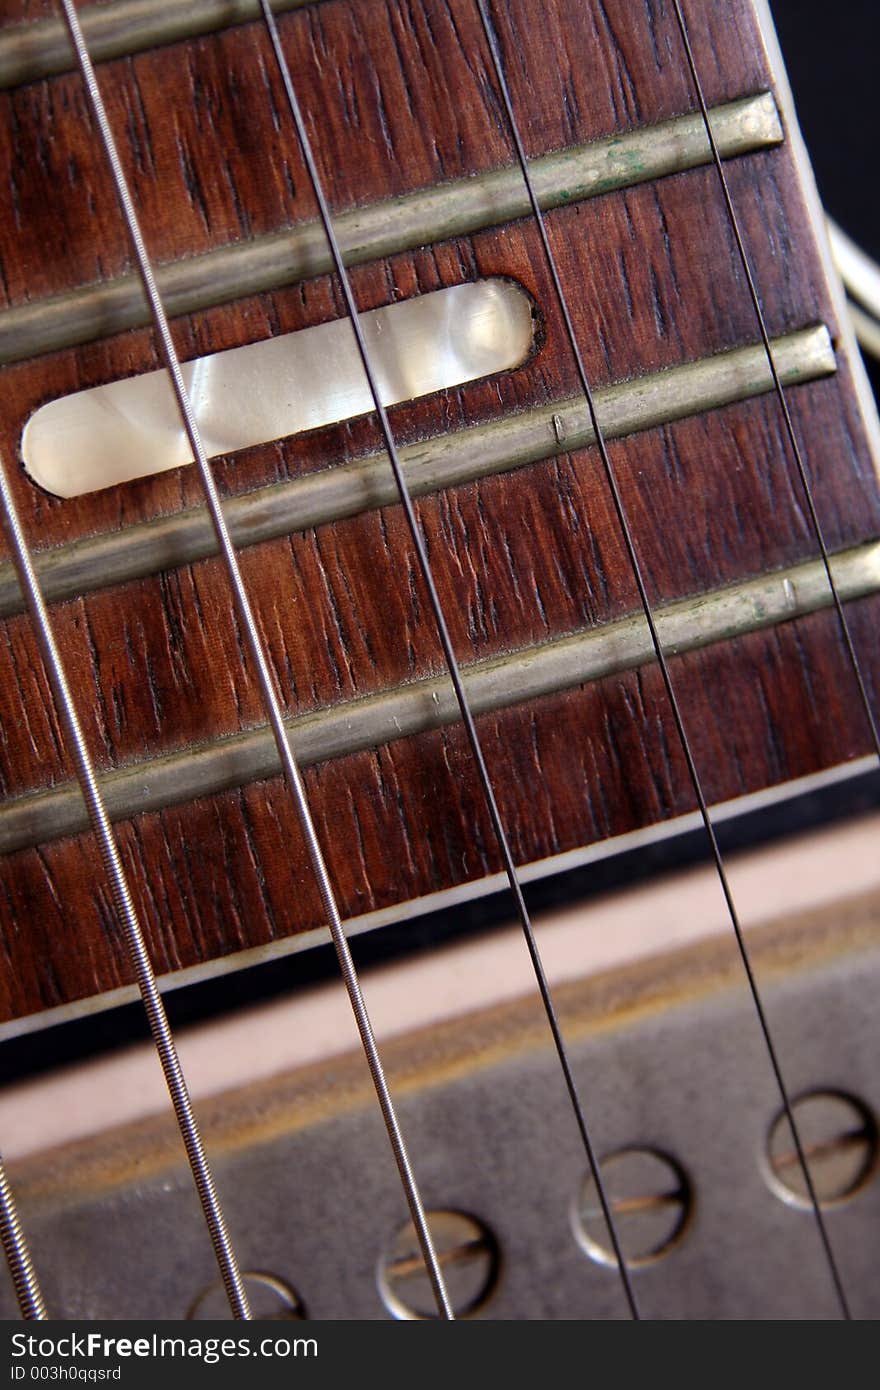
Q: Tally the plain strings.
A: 3